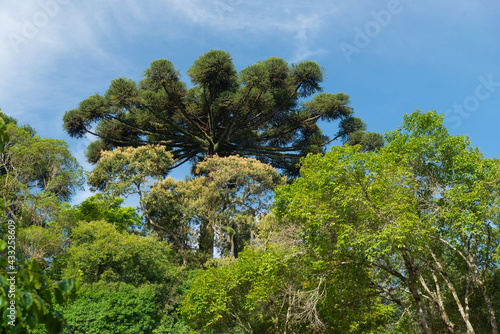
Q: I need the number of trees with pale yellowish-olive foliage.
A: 2